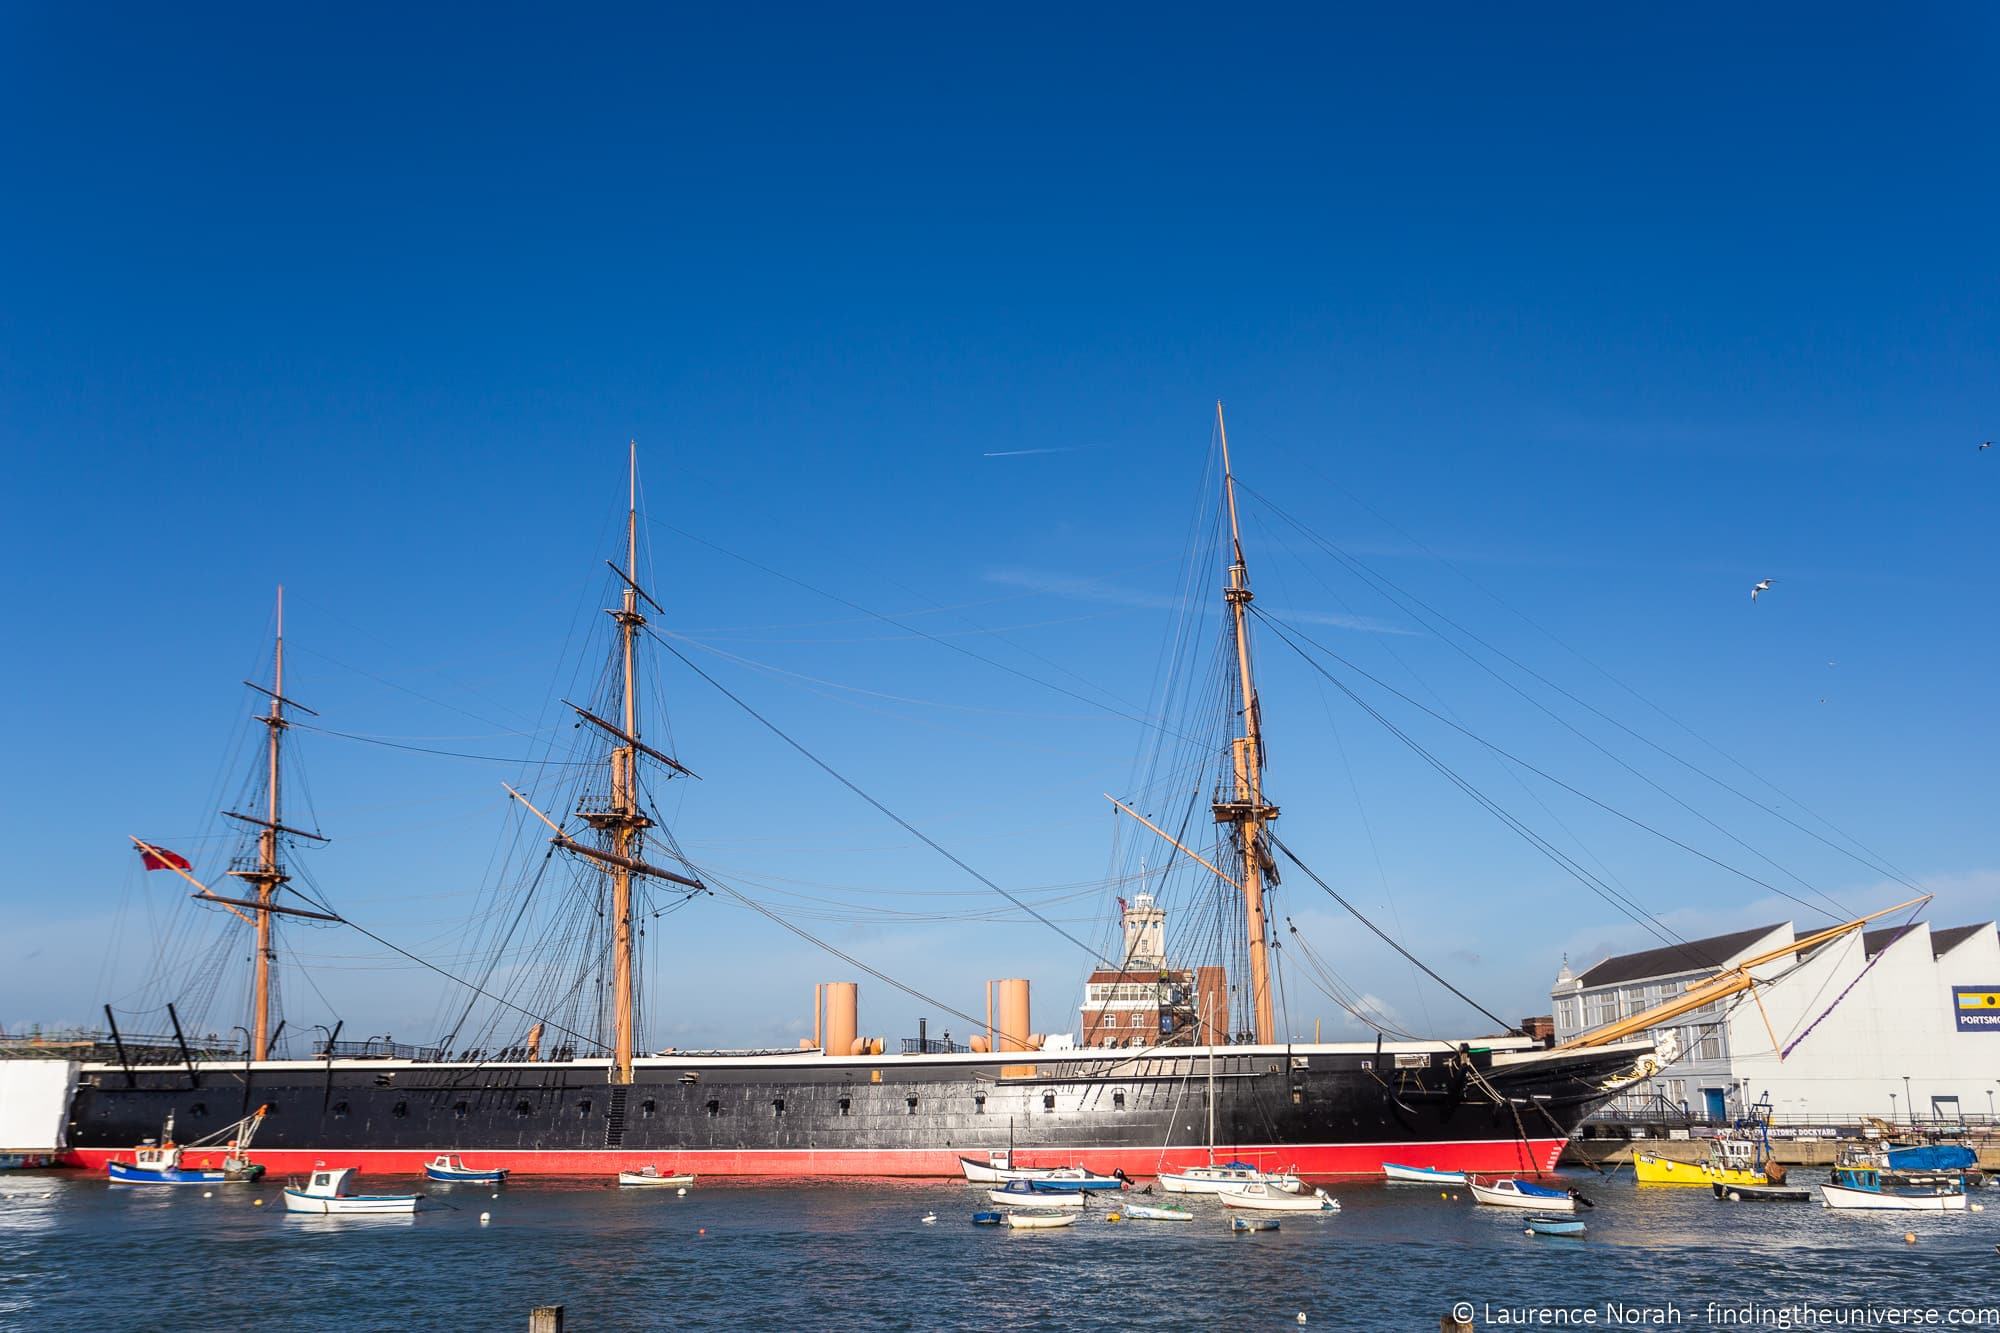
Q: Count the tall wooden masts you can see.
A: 3